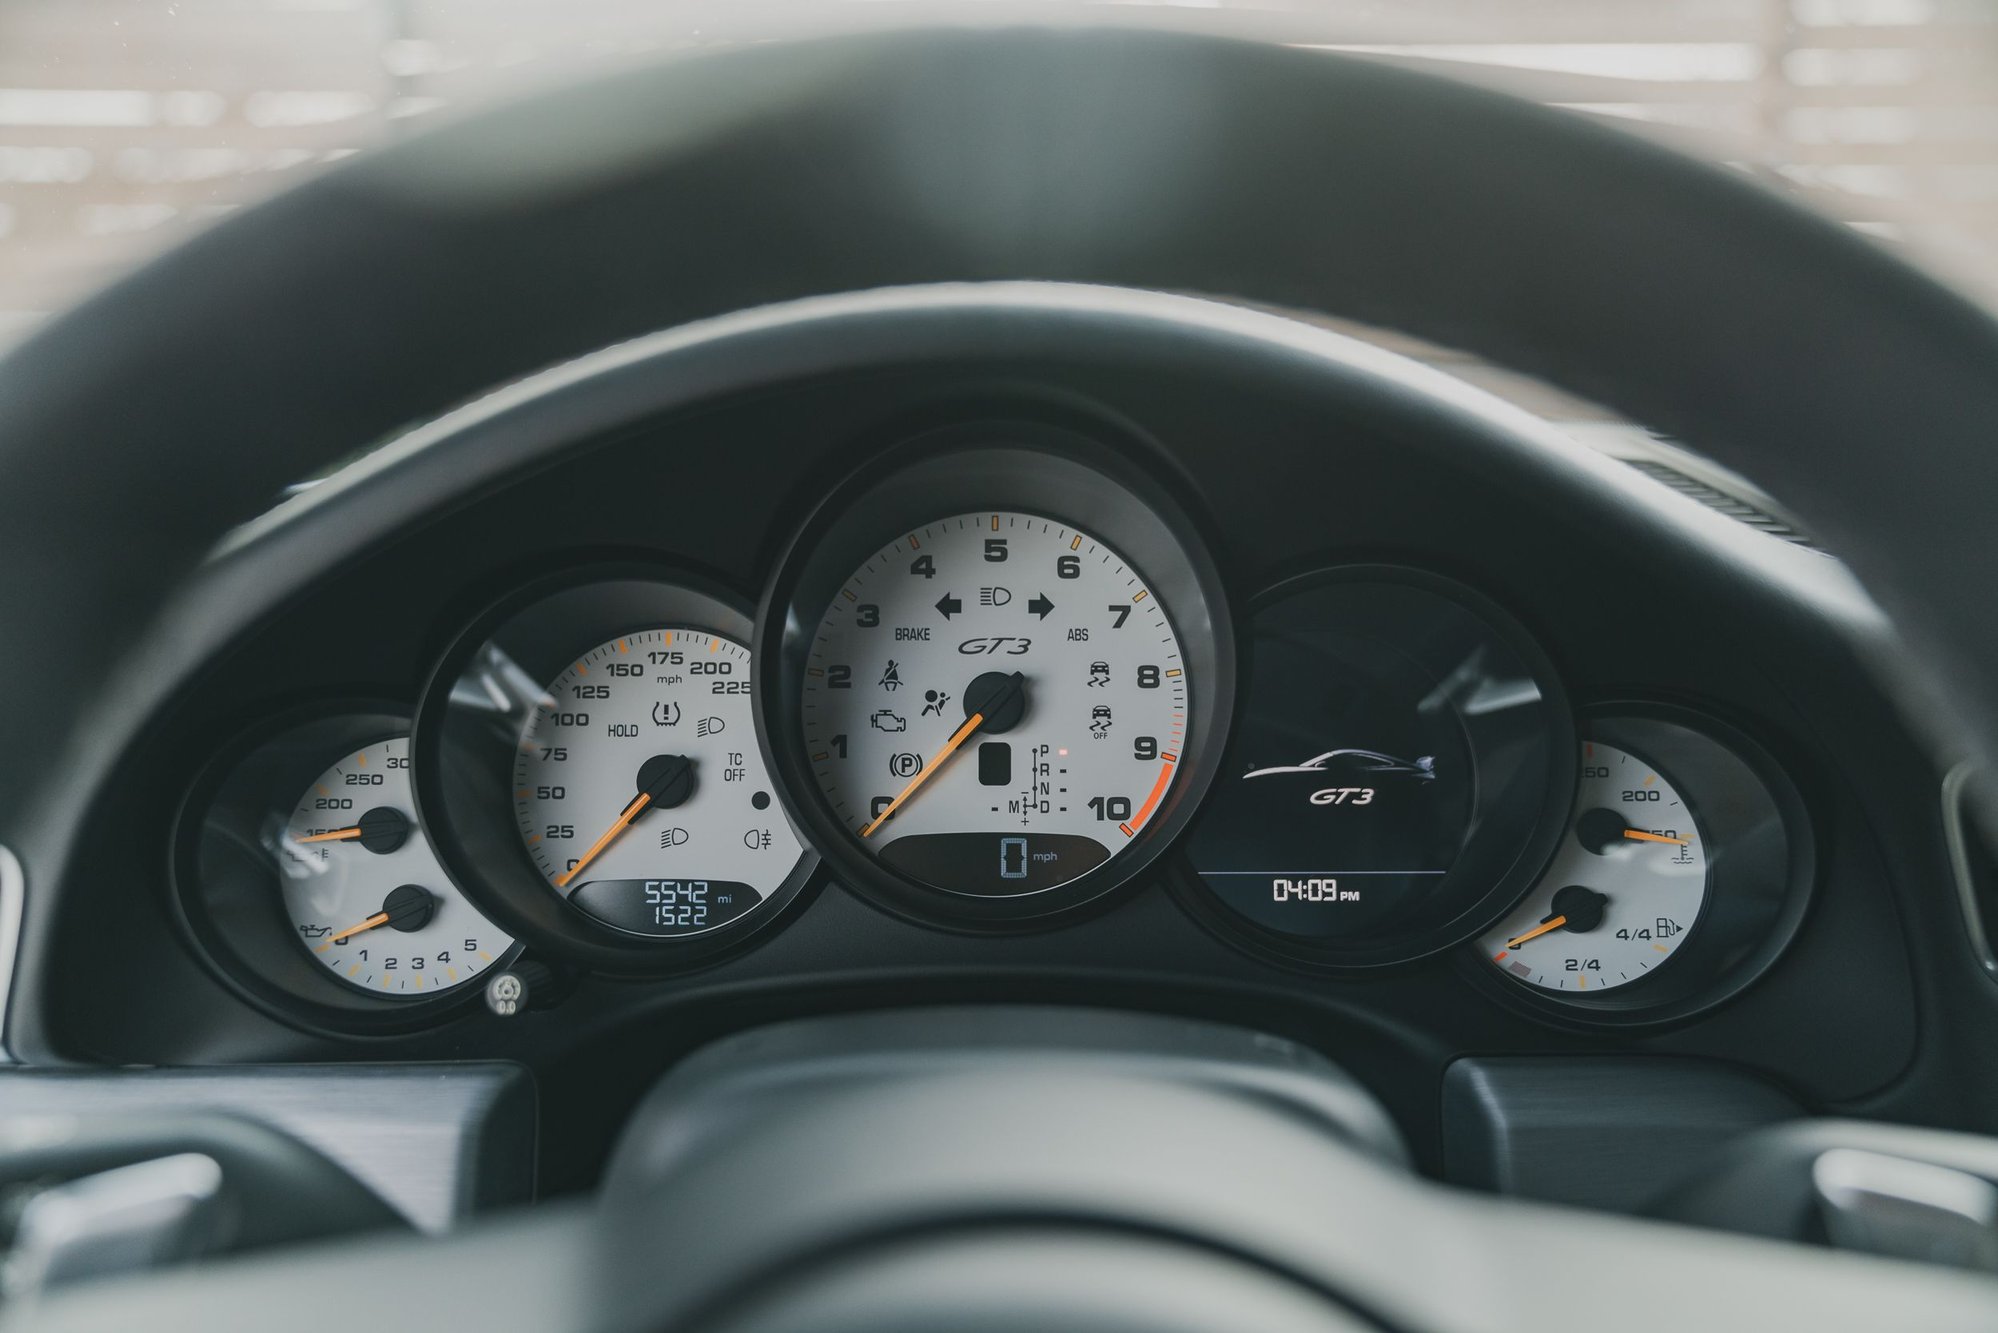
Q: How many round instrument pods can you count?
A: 5